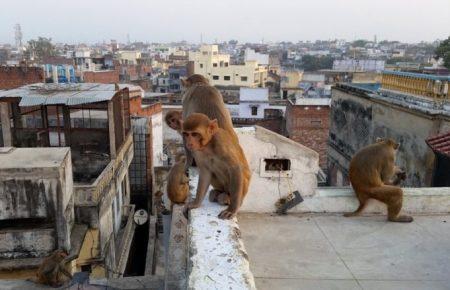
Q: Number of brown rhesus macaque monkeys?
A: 6